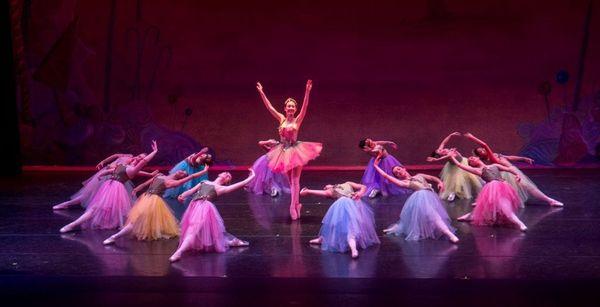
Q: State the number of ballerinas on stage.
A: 13